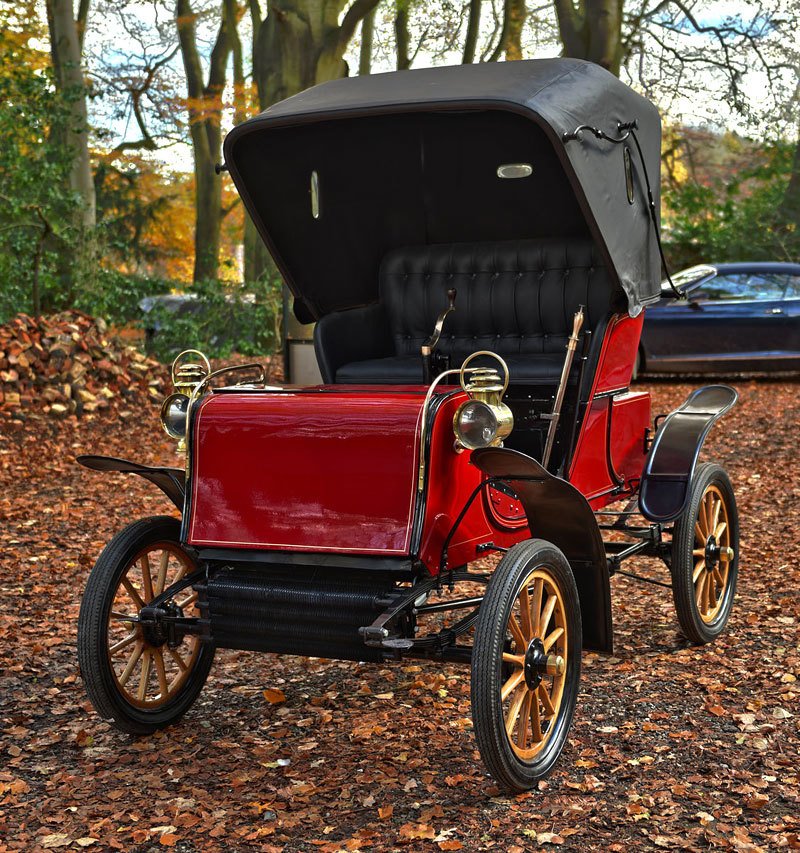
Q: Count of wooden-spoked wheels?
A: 3